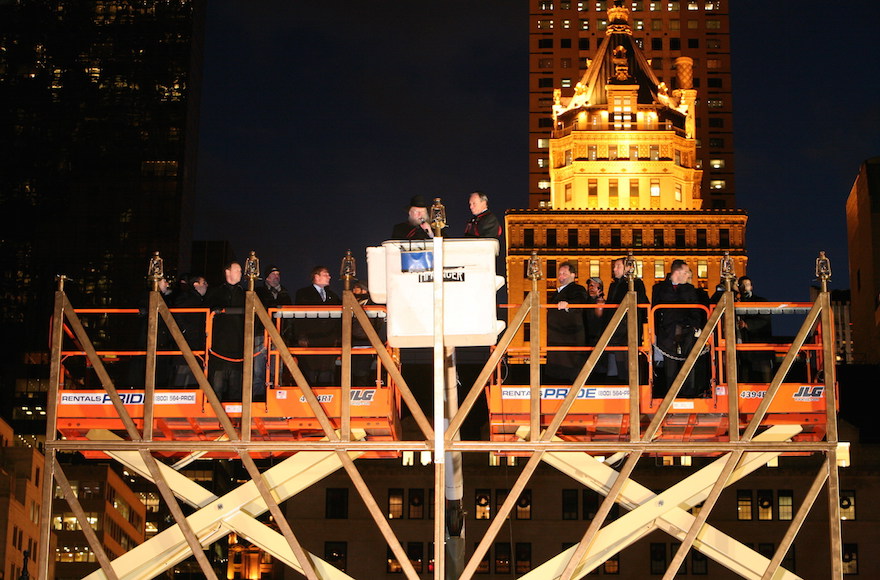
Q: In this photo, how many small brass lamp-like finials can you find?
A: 8